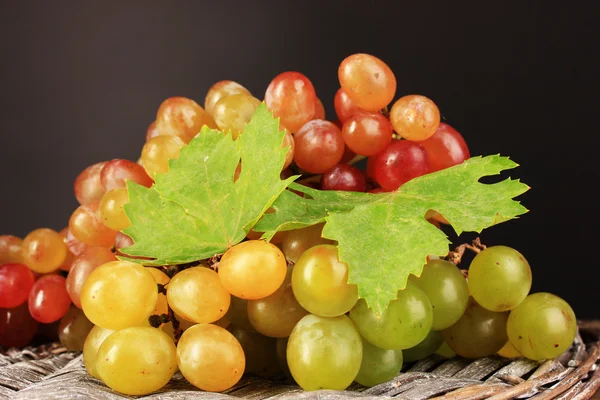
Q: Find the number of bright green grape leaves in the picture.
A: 2